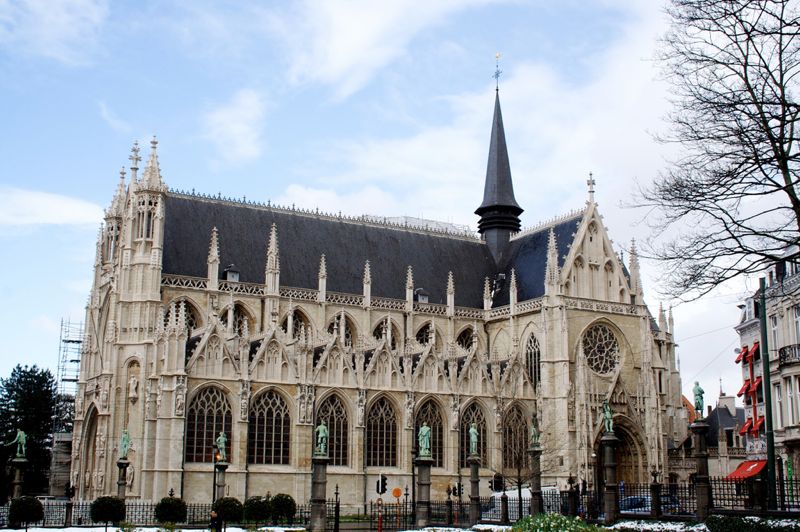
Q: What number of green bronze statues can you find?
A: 9